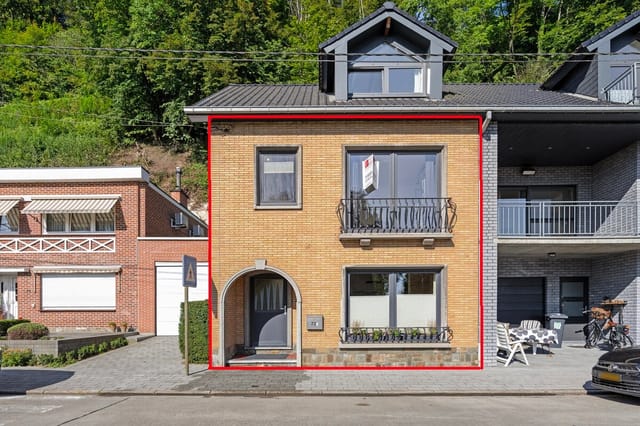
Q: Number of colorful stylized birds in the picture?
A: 0